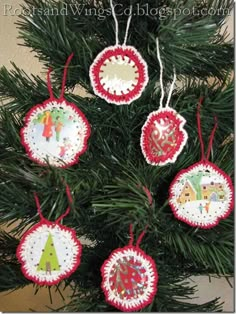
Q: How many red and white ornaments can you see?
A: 6